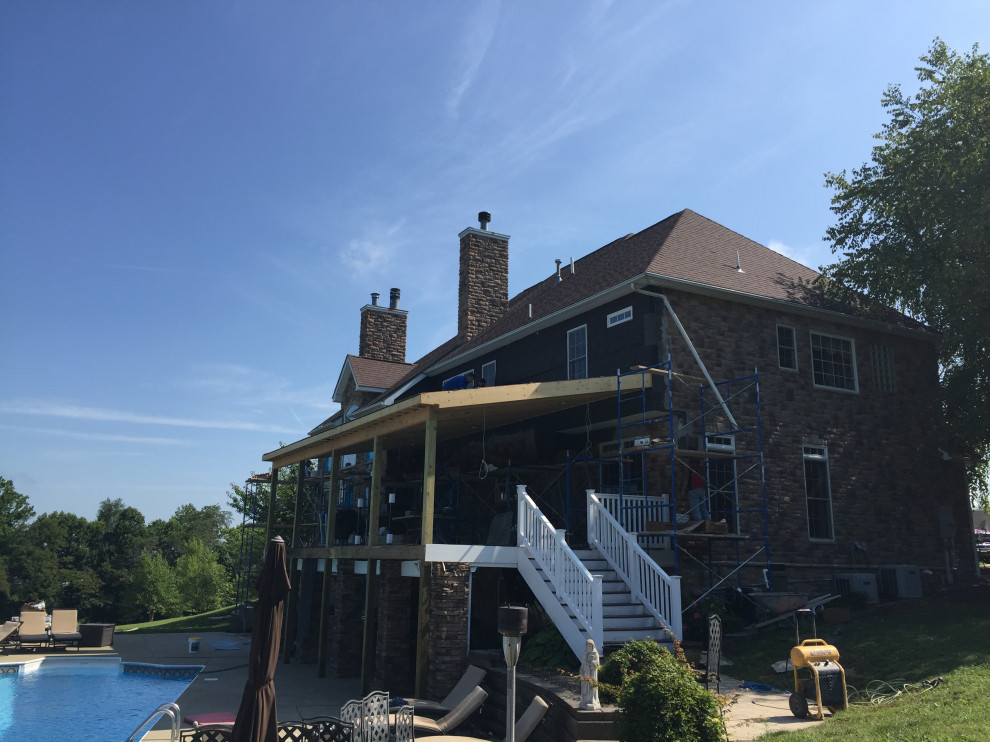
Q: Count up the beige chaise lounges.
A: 6